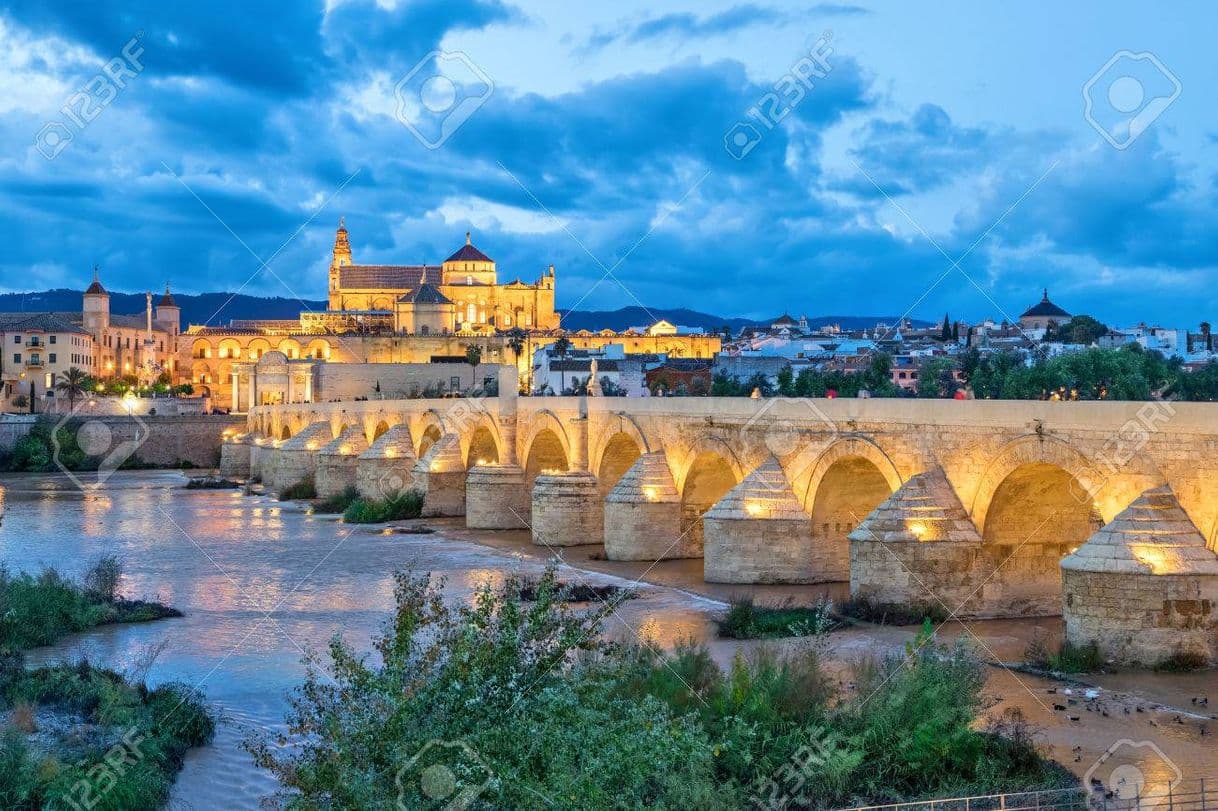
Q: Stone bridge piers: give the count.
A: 13